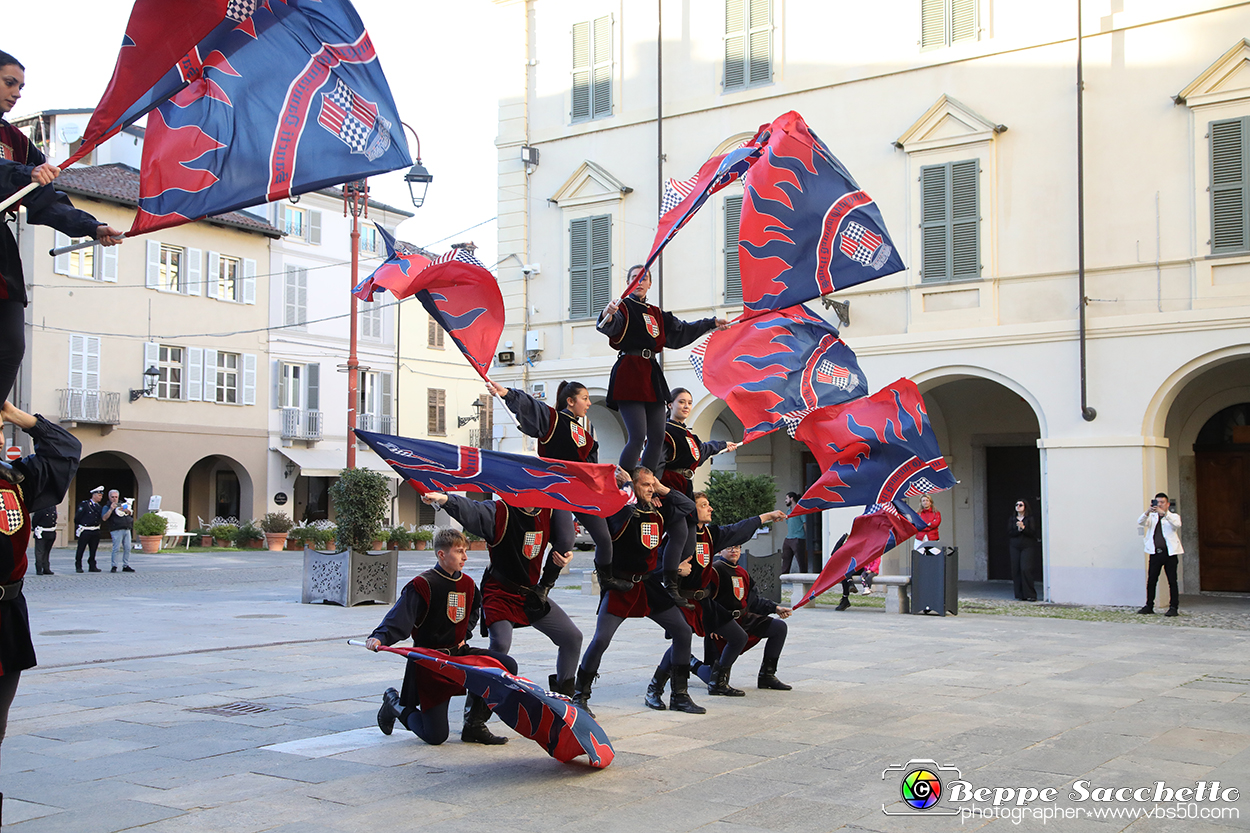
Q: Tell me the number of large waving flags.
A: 10